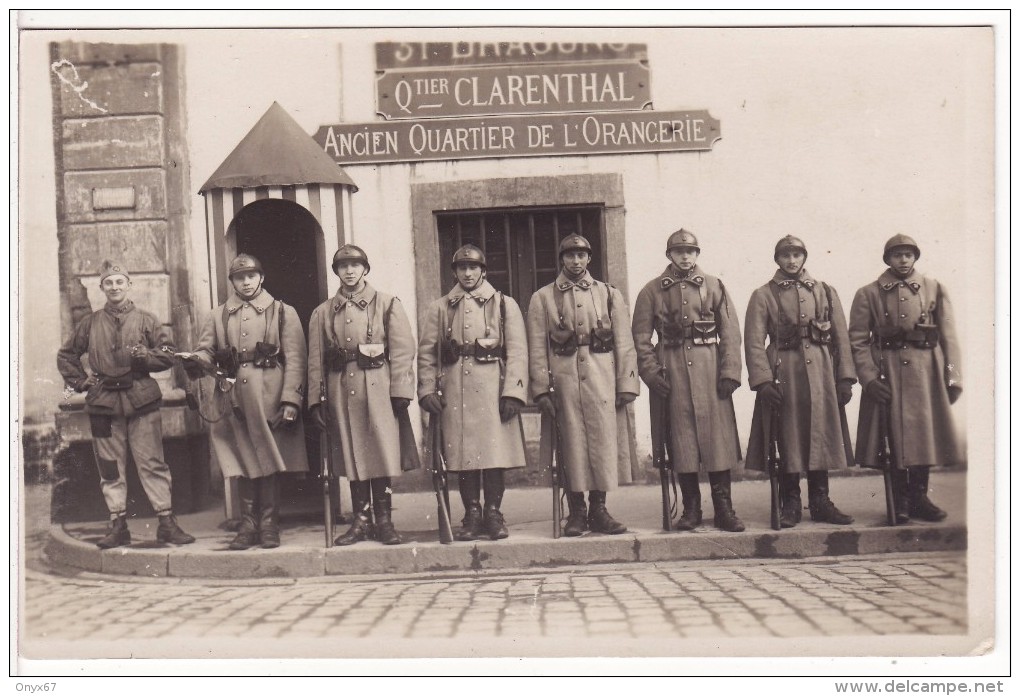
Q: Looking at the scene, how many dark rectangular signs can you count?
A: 3